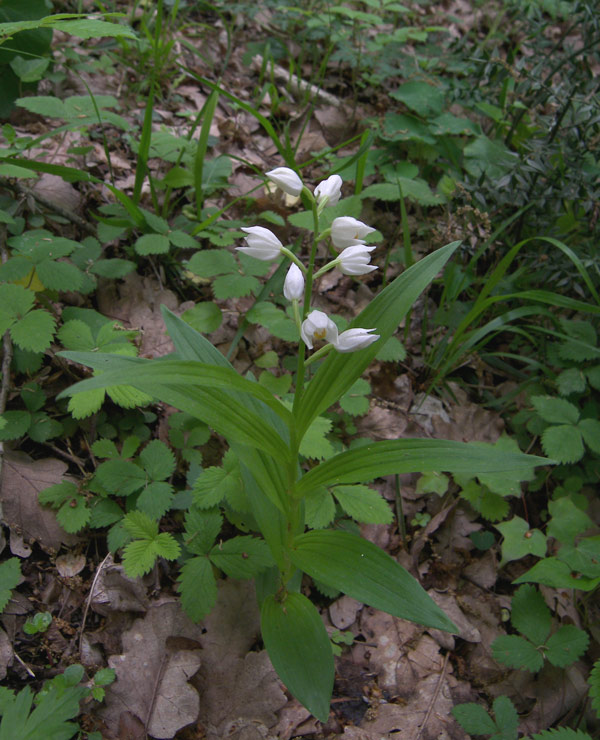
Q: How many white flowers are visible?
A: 8